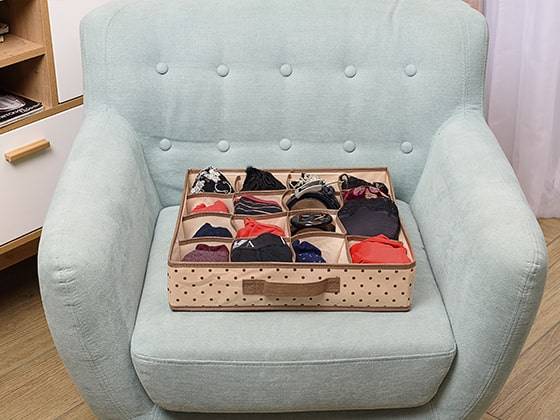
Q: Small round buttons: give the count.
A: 10